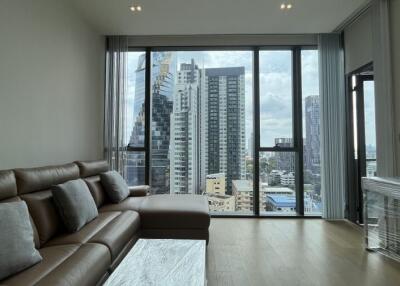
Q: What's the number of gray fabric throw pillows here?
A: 3